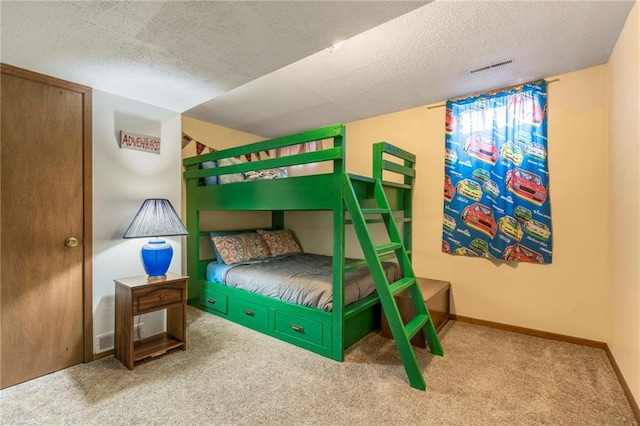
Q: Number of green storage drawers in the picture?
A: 3